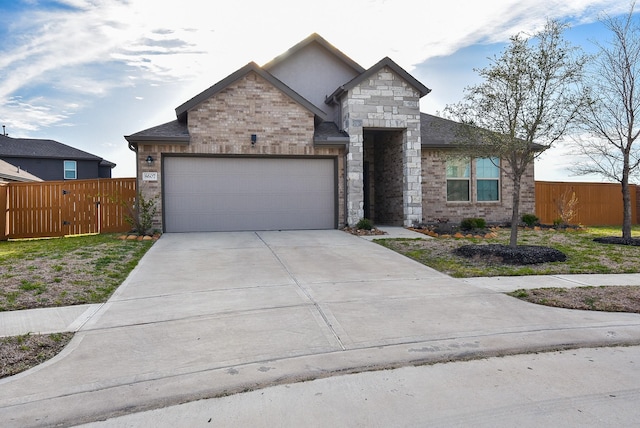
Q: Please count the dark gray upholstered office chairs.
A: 0